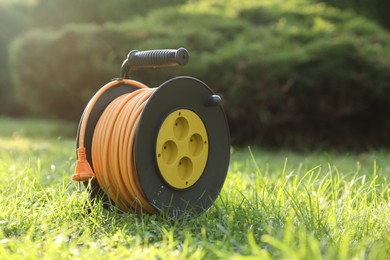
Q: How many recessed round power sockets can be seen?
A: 4